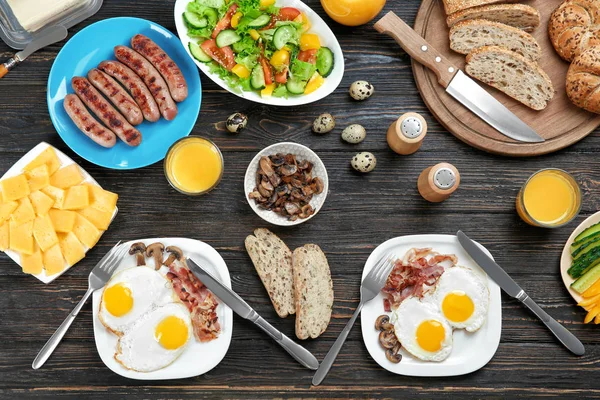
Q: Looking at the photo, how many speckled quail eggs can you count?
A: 5